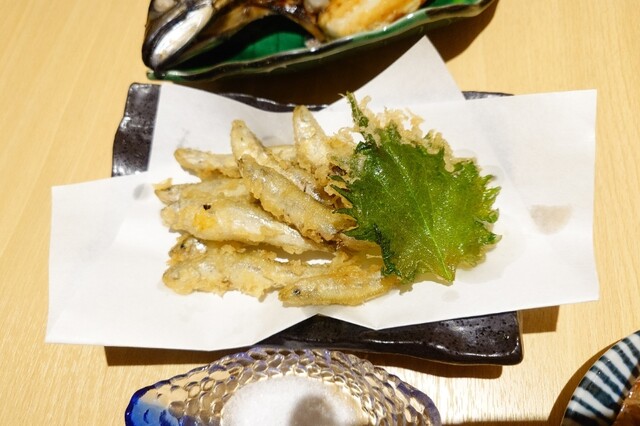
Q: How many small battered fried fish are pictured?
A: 9